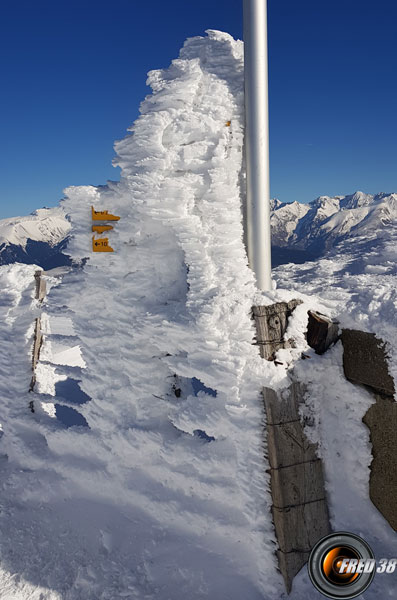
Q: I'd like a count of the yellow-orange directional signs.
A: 3